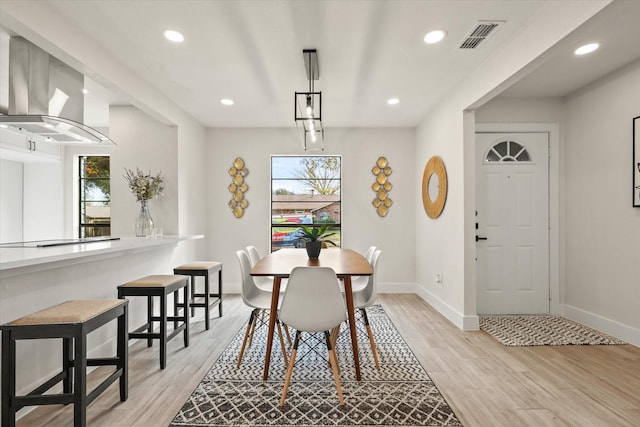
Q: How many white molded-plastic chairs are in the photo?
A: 5